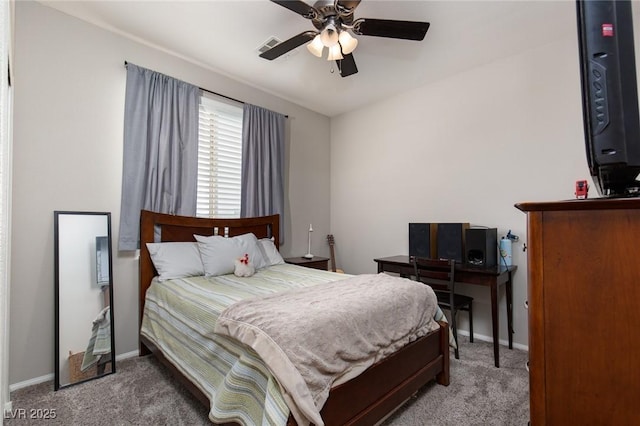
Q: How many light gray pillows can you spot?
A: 3